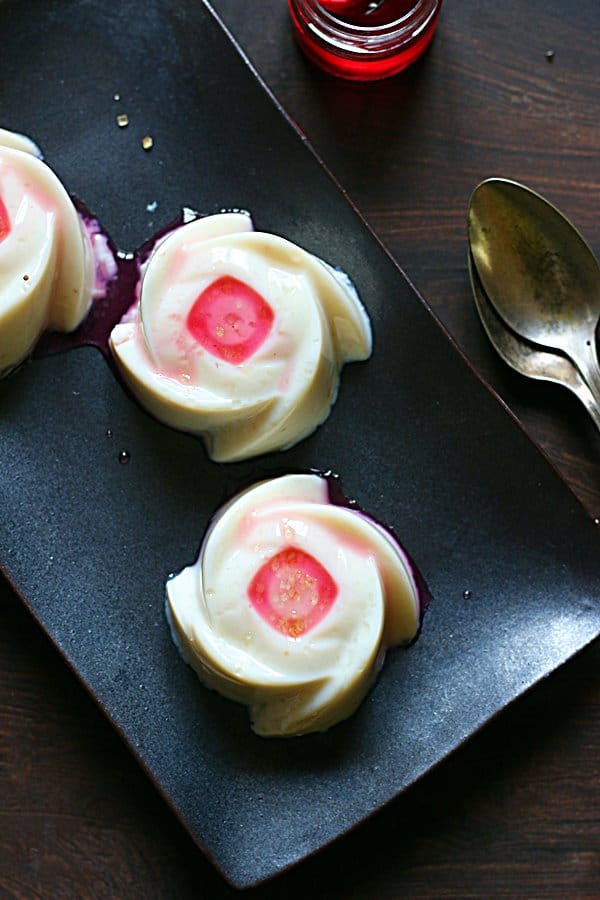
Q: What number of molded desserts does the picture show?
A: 3